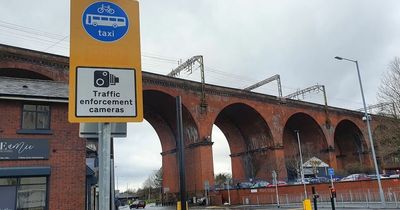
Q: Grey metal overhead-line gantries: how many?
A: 4